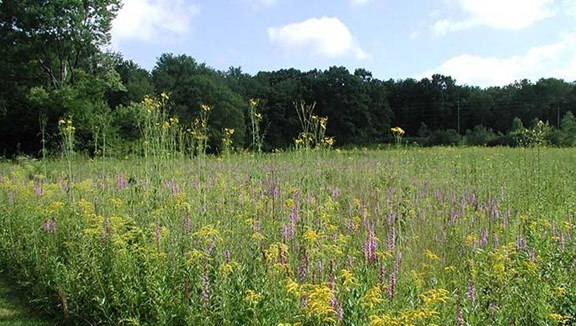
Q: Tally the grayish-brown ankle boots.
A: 0